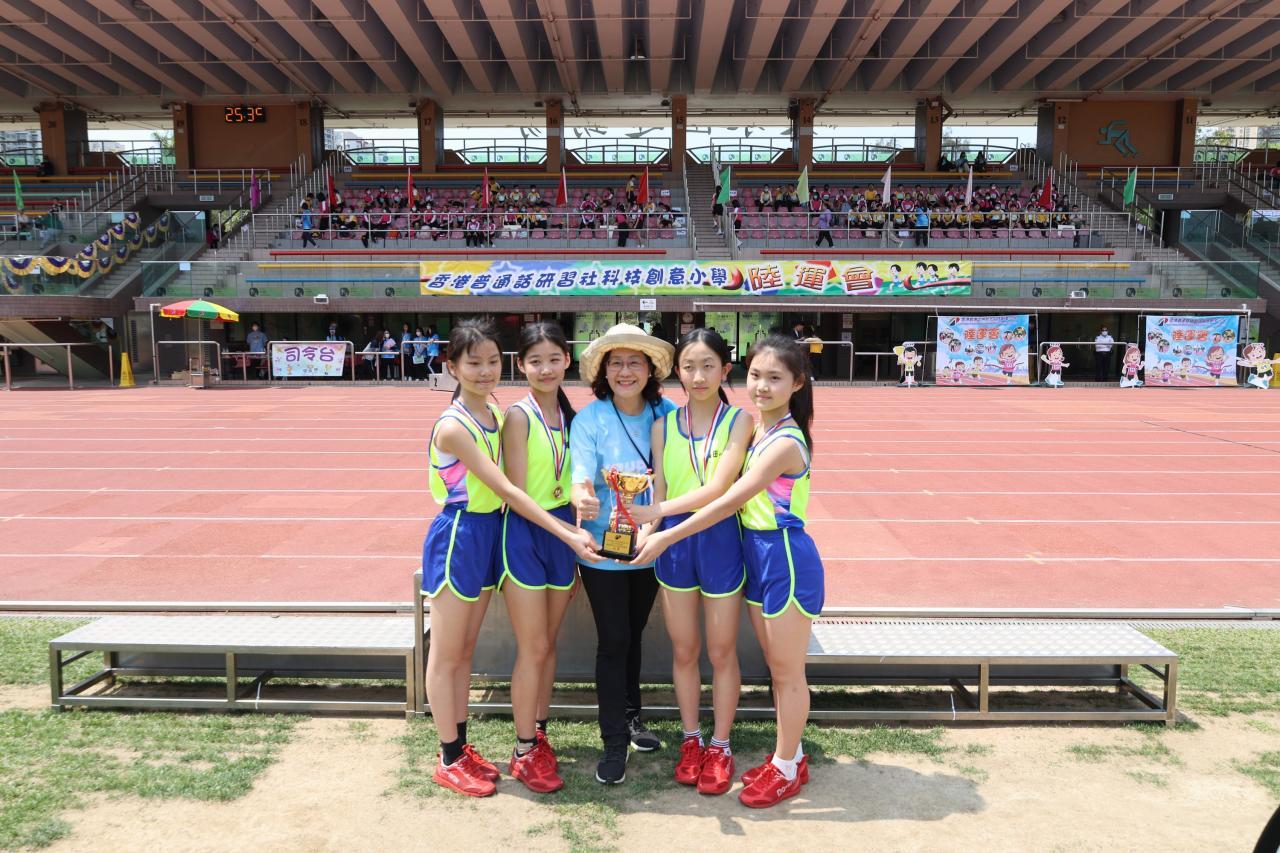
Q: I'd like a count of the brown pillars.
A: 10